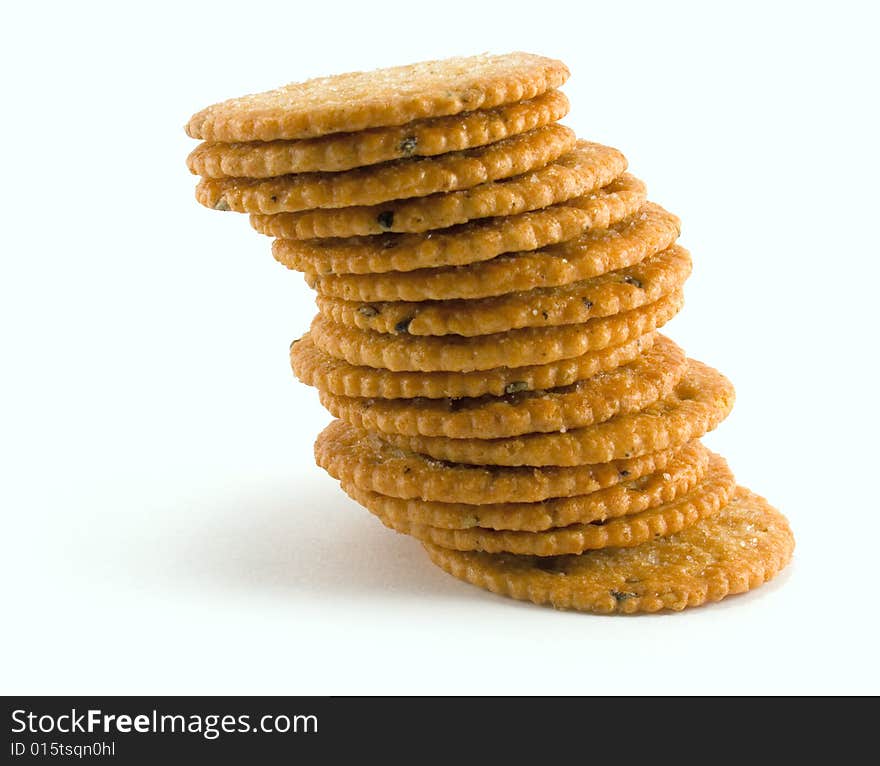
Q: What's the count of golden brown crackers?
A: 15